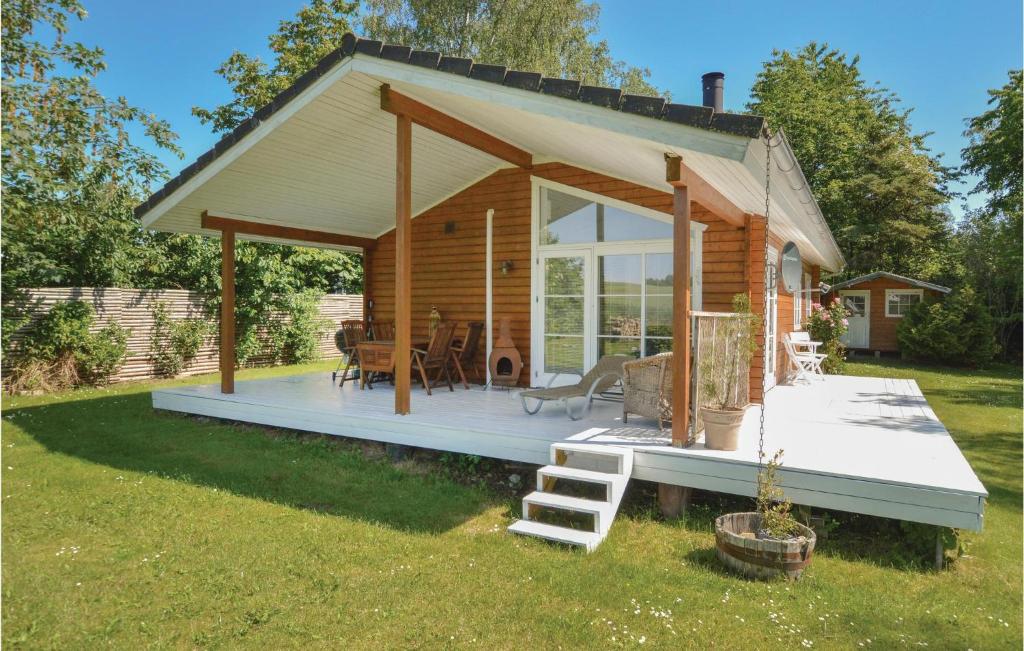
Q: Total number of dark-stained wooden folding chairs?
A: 4